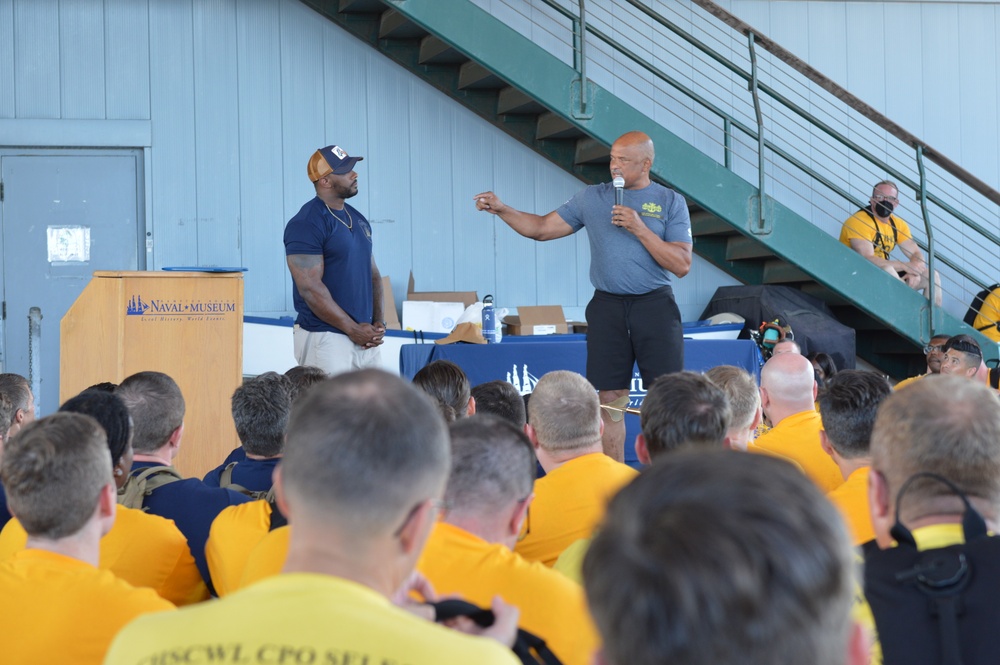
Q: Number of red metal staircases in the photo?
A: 0